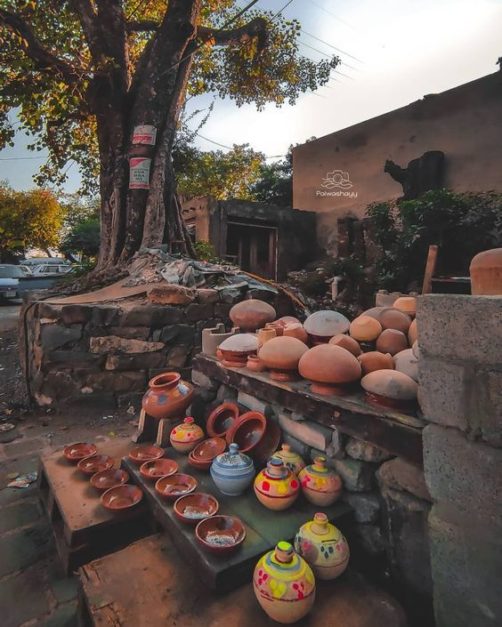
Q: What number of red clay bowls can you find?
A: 13